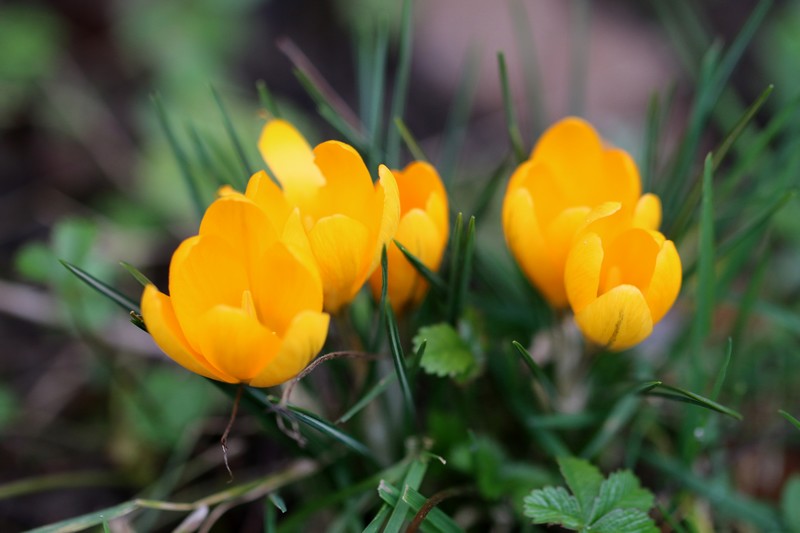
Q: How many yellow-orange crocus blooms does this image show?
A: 5